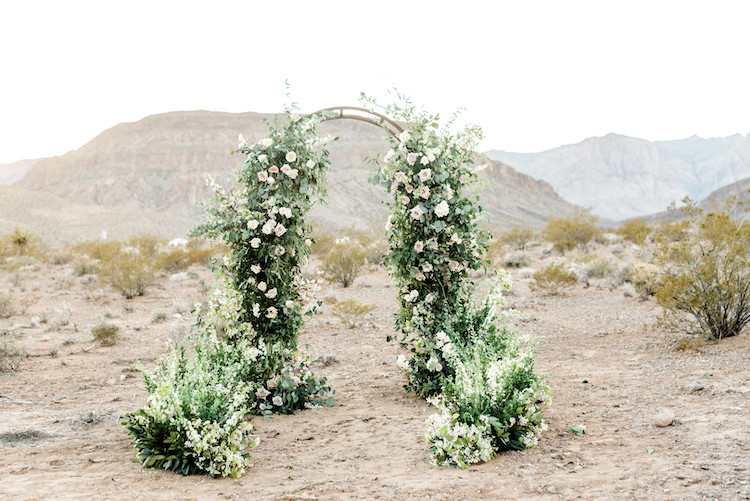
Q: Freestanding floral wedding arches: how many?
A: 1